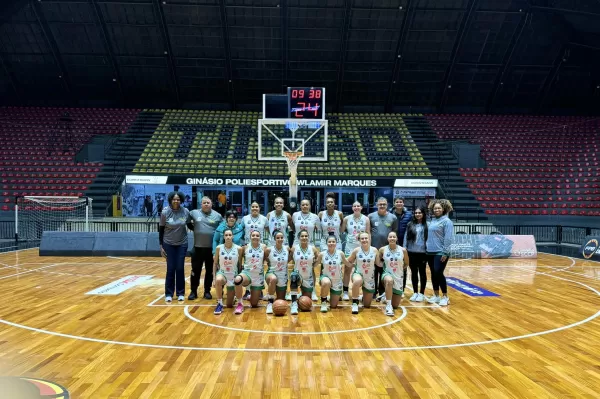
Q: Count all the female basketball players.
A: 12